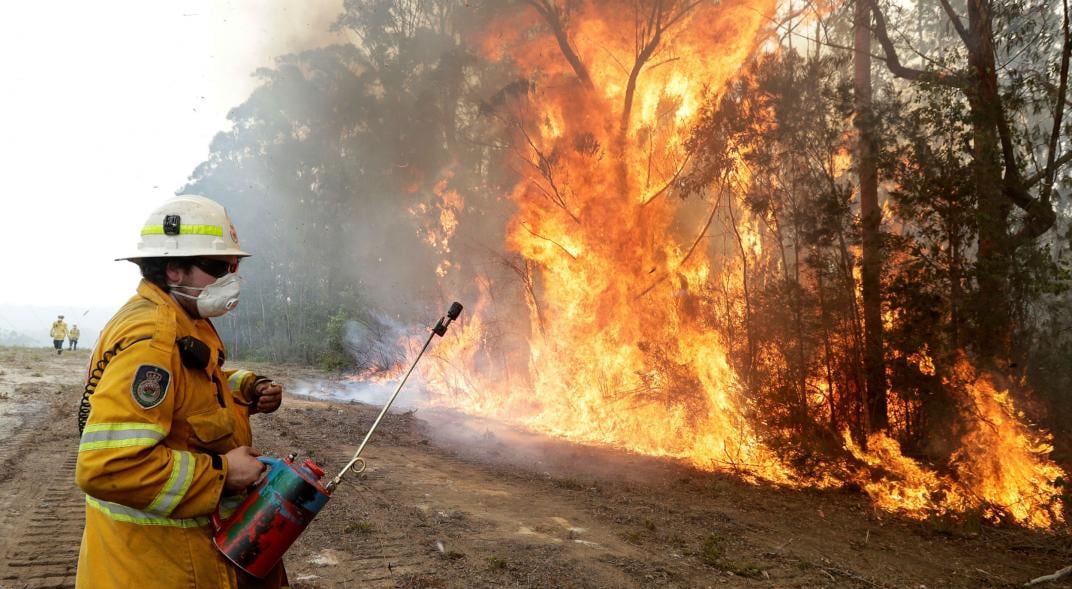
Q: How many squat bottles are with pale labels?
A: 0